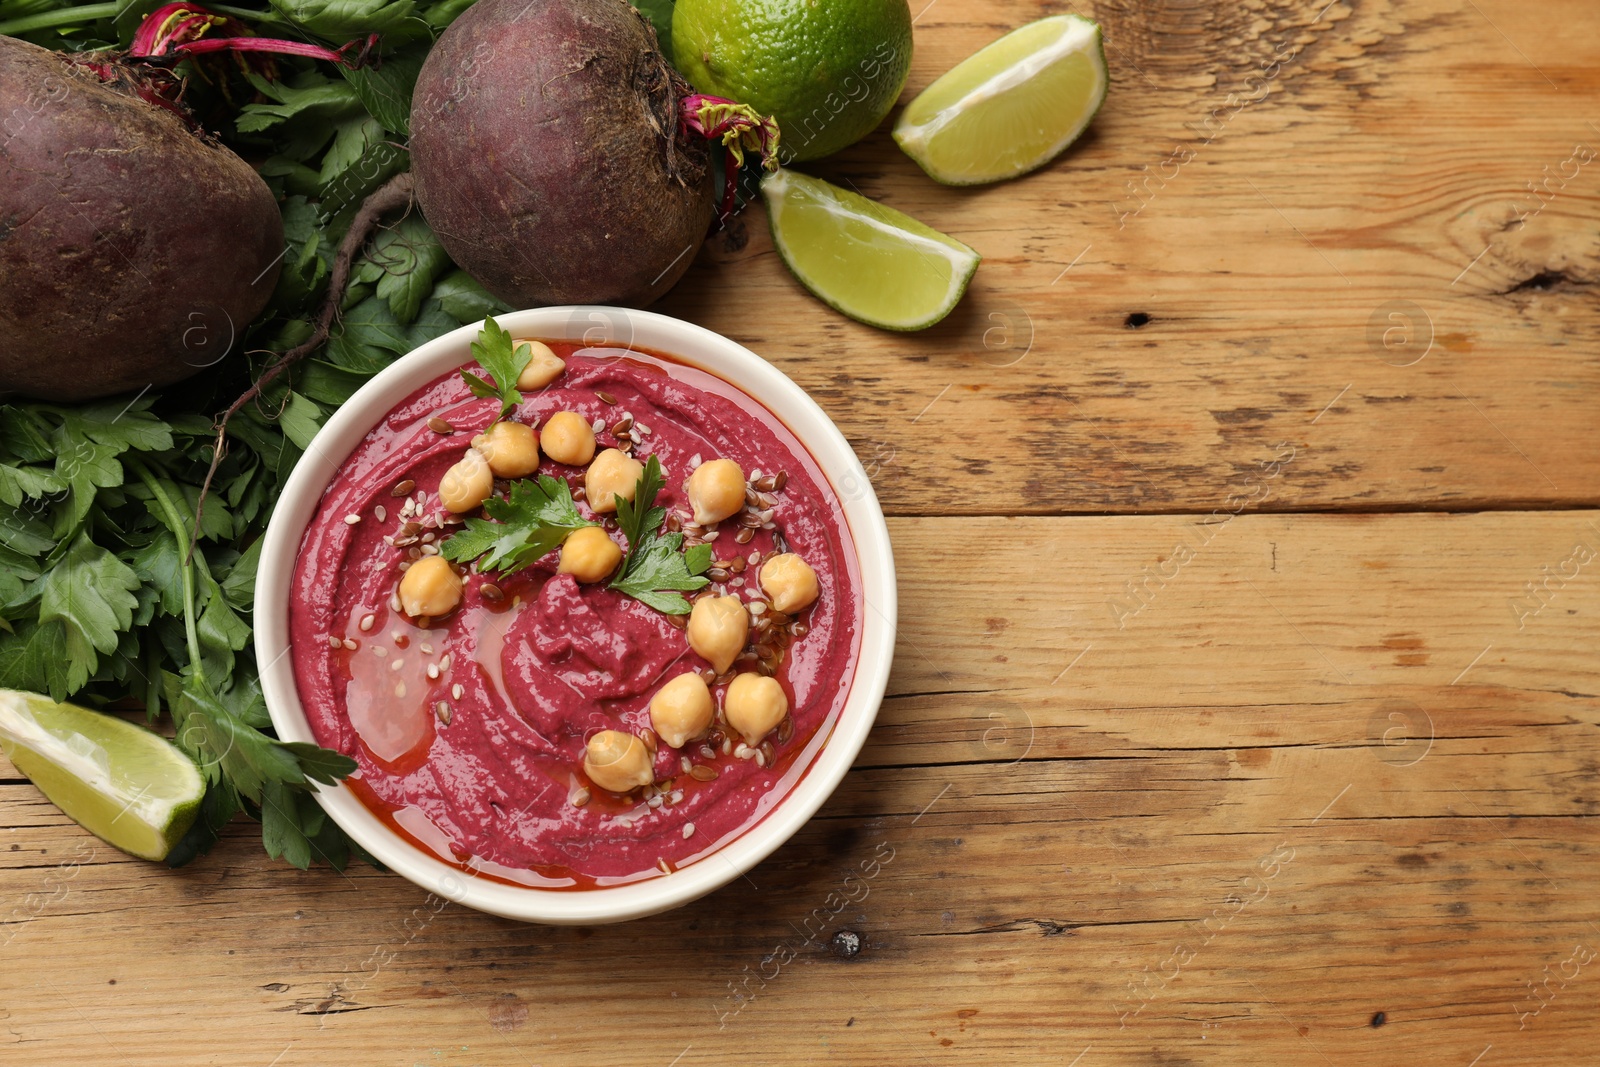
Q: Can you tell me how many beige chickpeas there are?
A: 13